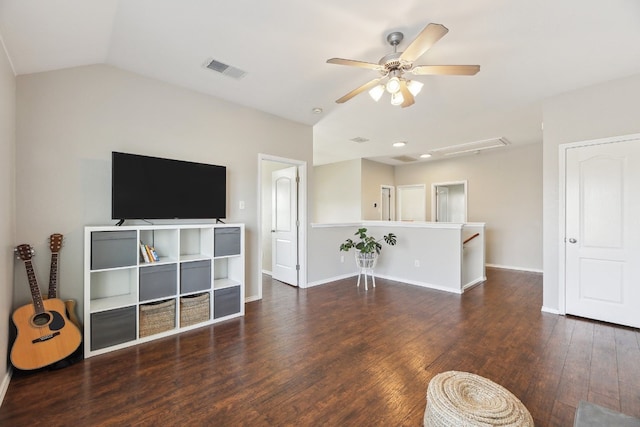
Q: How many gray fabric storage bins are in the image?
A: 6